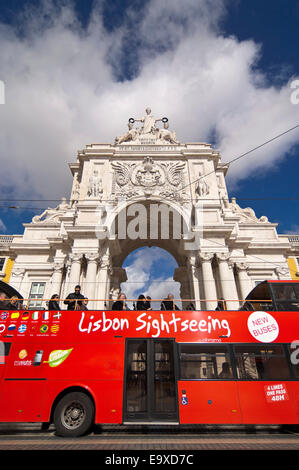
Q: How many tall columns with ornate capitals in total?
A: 6